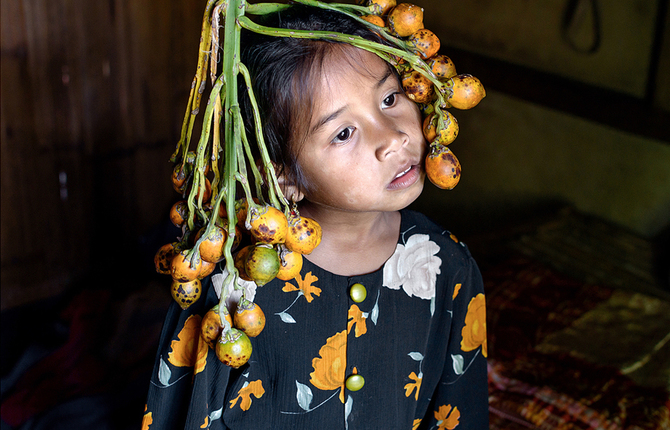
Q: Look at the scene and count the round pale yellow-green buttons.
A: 2